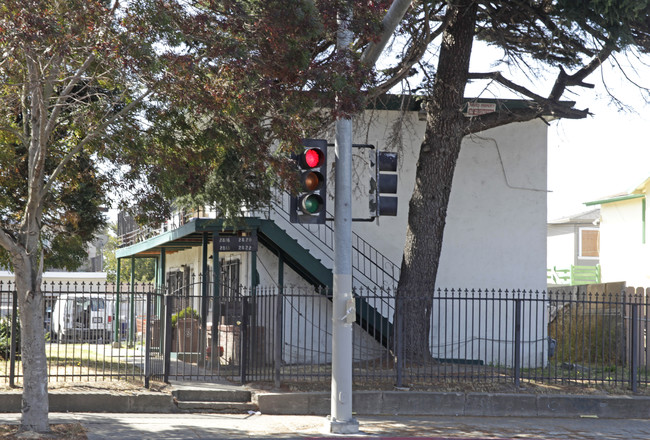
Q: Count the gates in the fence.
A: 1